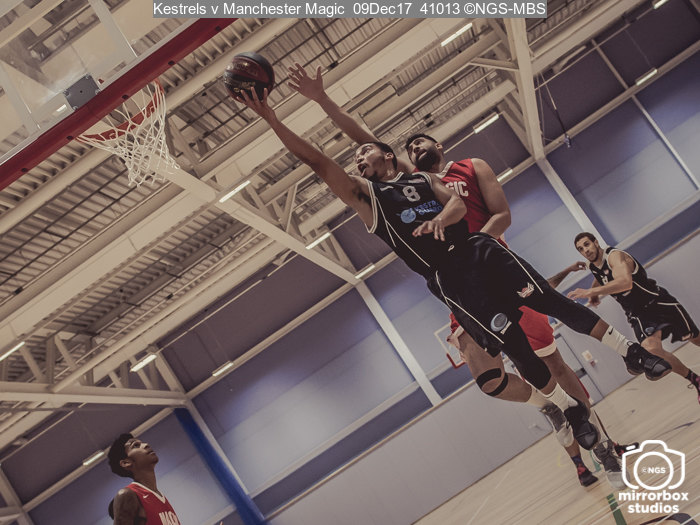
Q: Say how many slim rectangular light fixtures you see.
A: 12